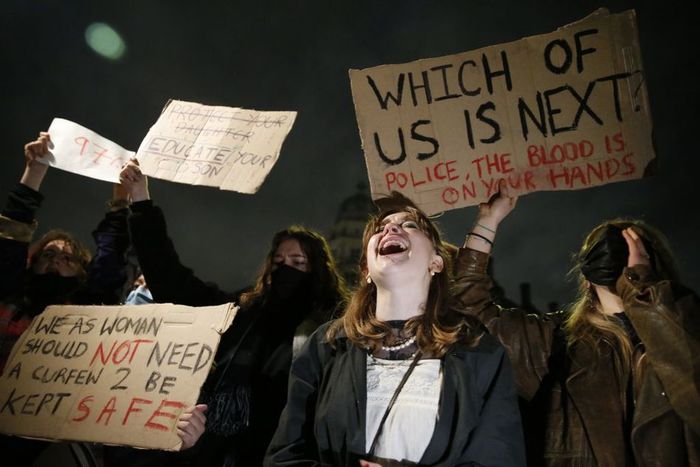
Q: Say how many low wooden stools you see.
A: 0